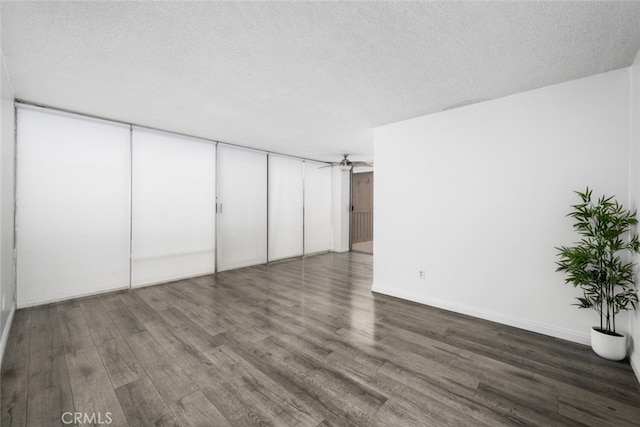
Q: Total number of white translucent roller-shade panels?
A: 5